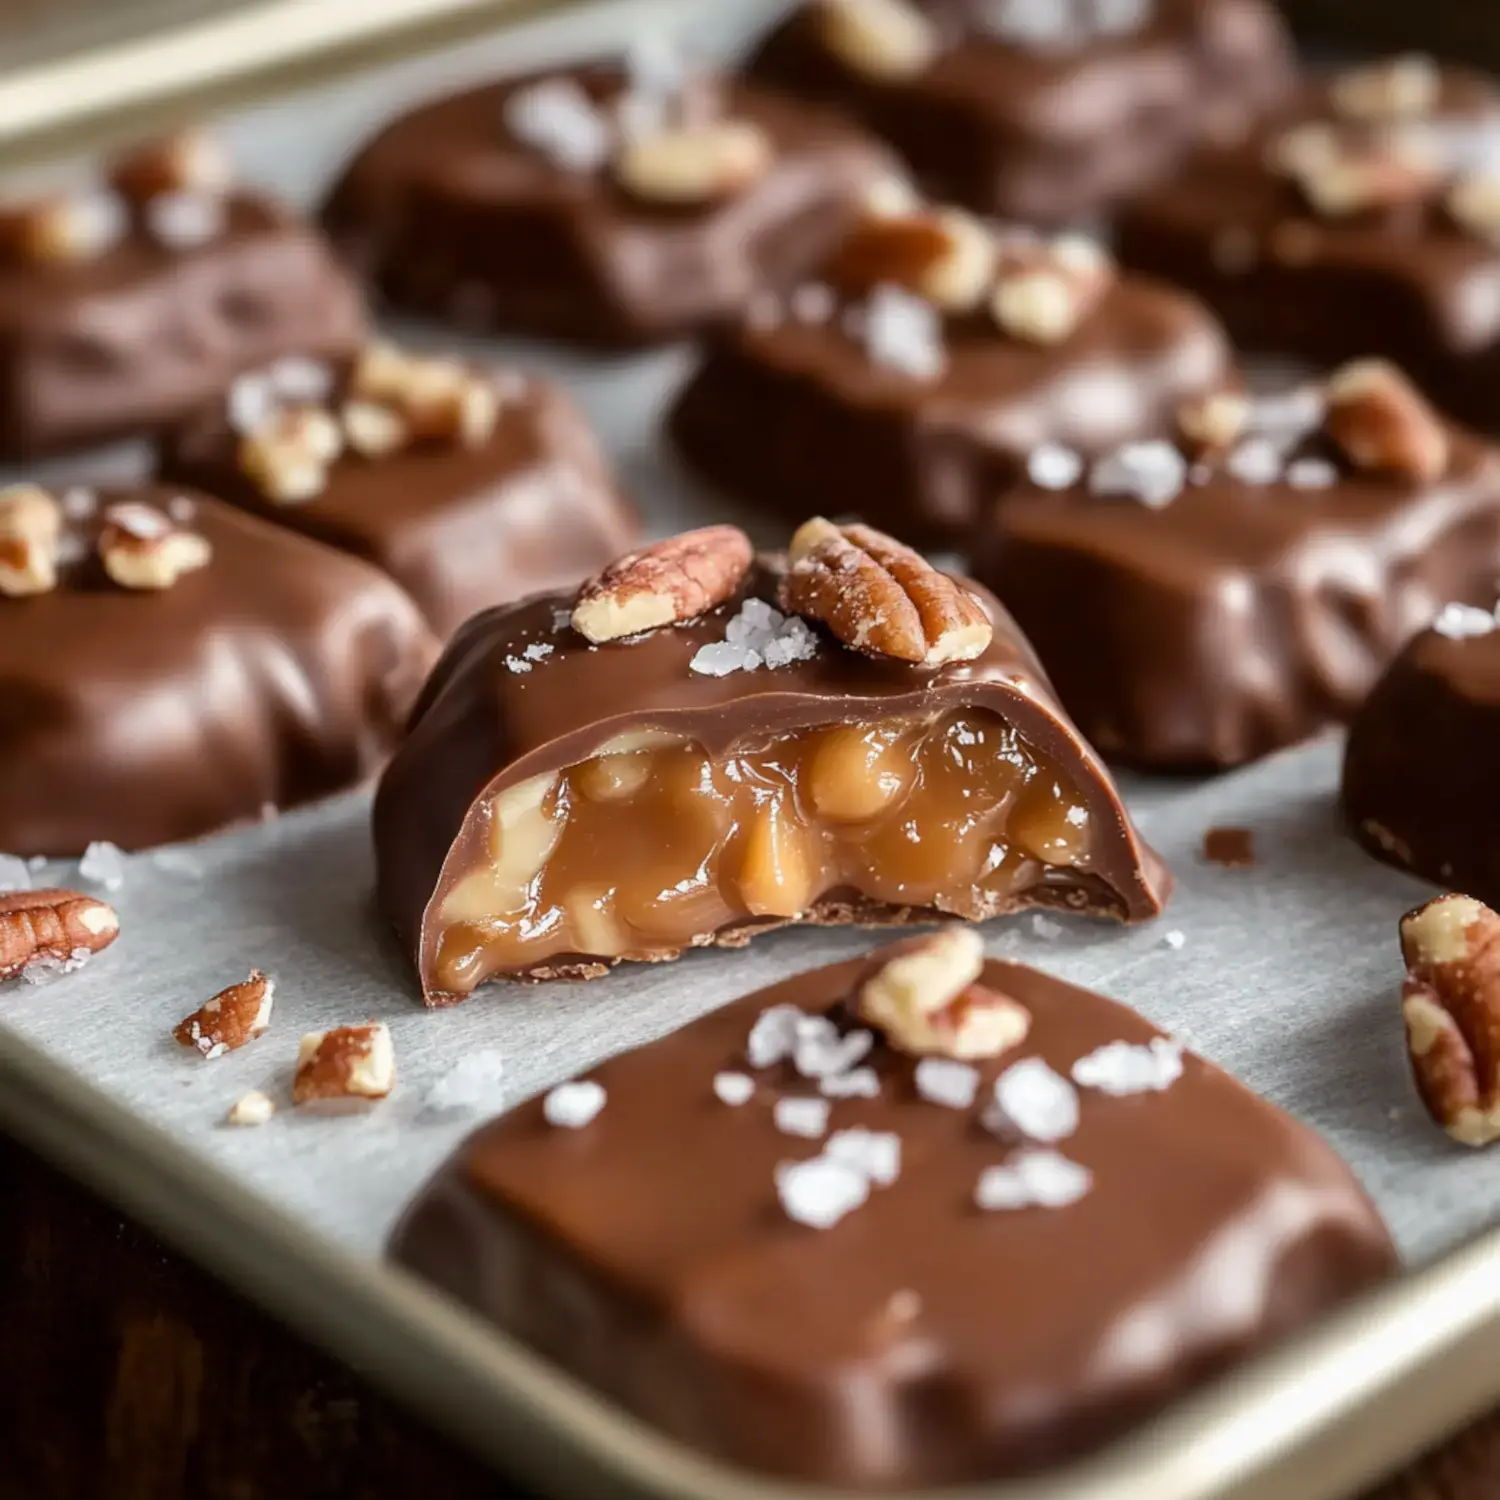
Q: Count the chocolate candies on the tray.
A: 11